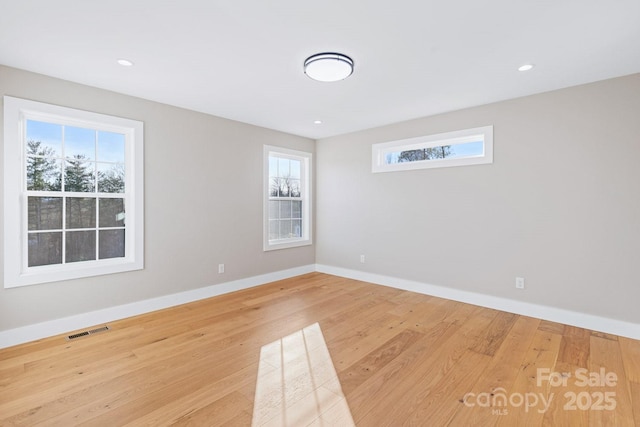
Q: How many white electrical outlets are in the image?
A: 3